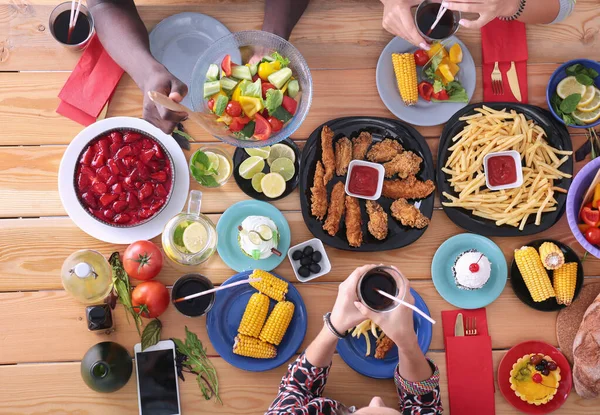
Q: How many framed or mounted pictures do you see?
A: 0